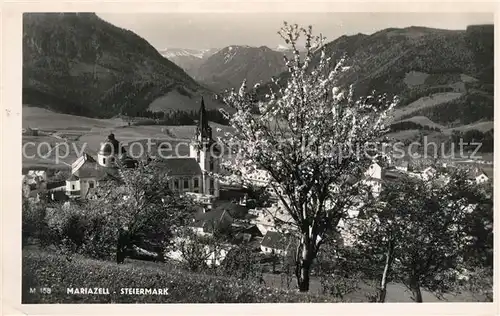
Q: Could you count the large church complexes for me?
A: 1